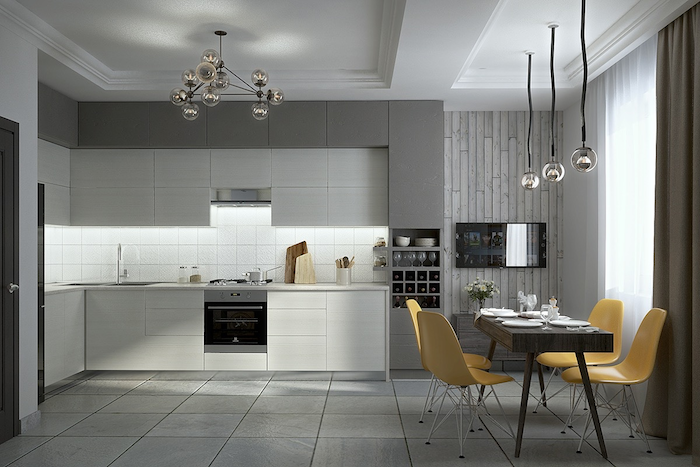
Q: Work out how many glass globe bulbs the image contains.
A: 13